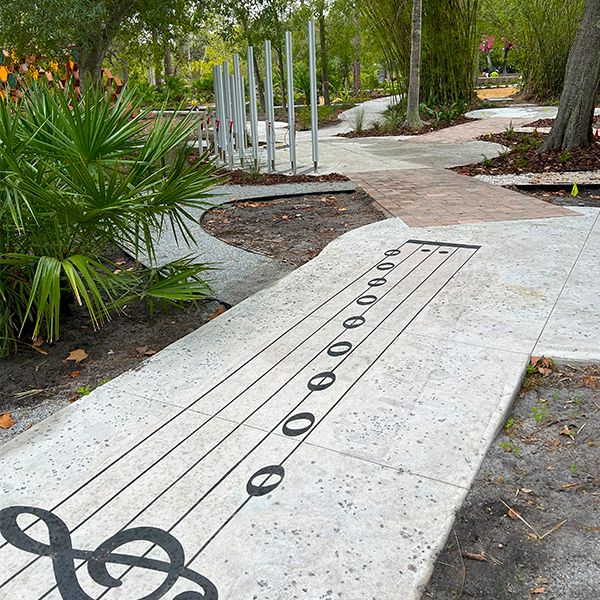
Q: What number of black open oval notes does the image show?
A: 9